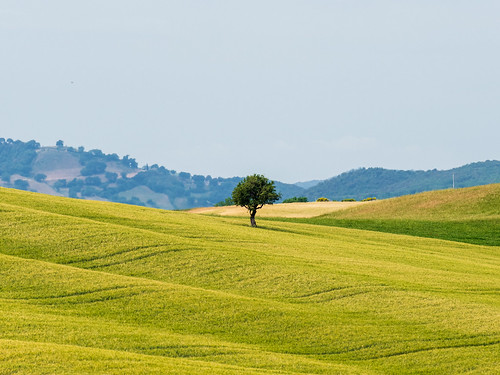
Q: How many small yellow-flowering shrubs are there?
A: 3